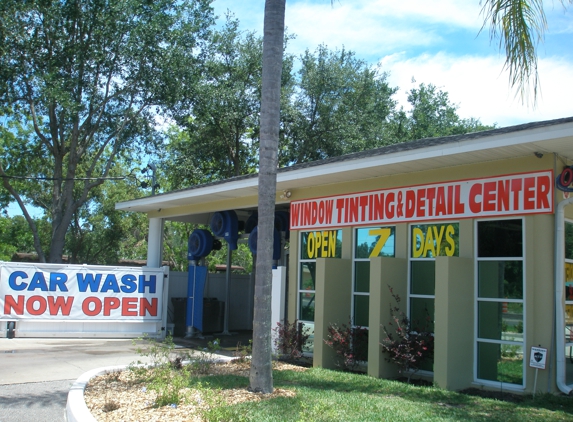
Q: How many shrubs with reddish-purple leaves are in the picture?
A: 3